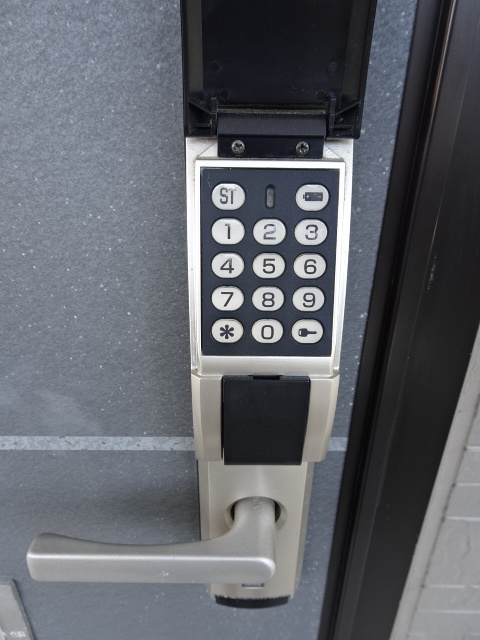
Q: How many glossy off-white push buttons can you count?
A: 14